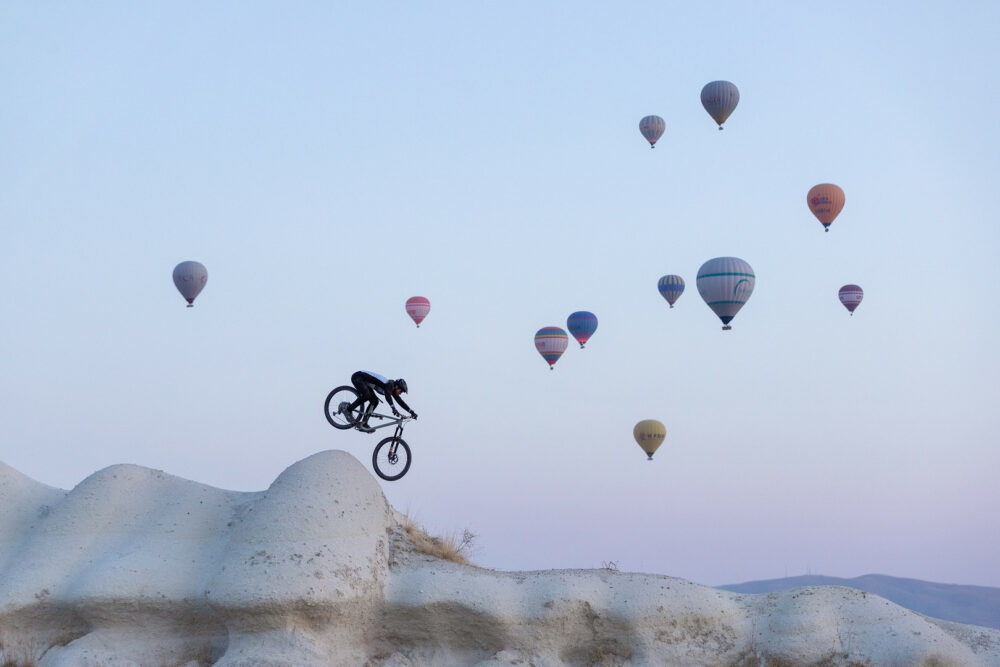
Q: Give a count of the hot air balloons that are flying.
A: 11